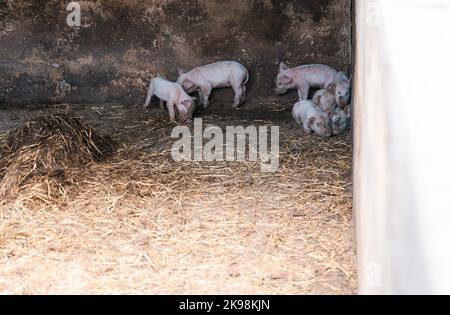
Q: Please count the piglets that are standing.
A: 3